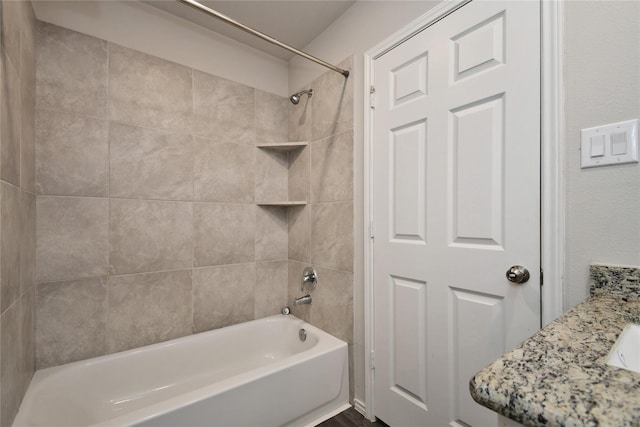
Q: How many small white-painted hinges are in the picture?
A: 3